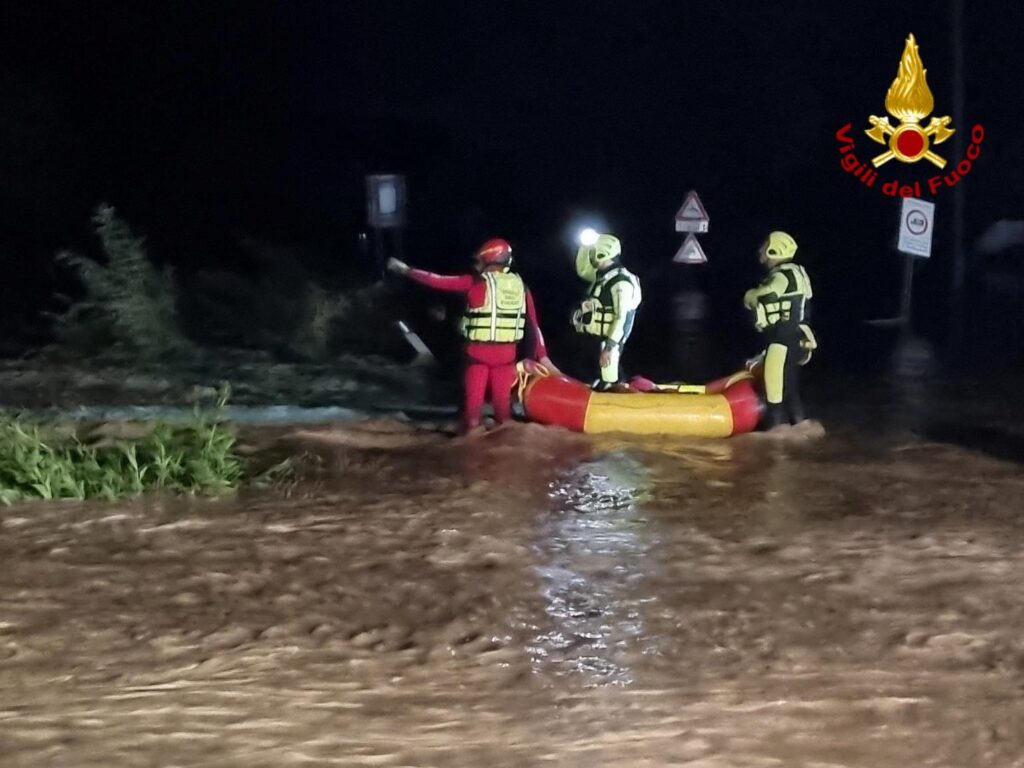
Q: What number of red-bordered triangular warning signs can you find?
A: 2